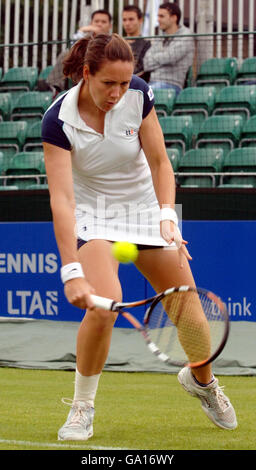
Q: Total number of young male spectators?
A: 3